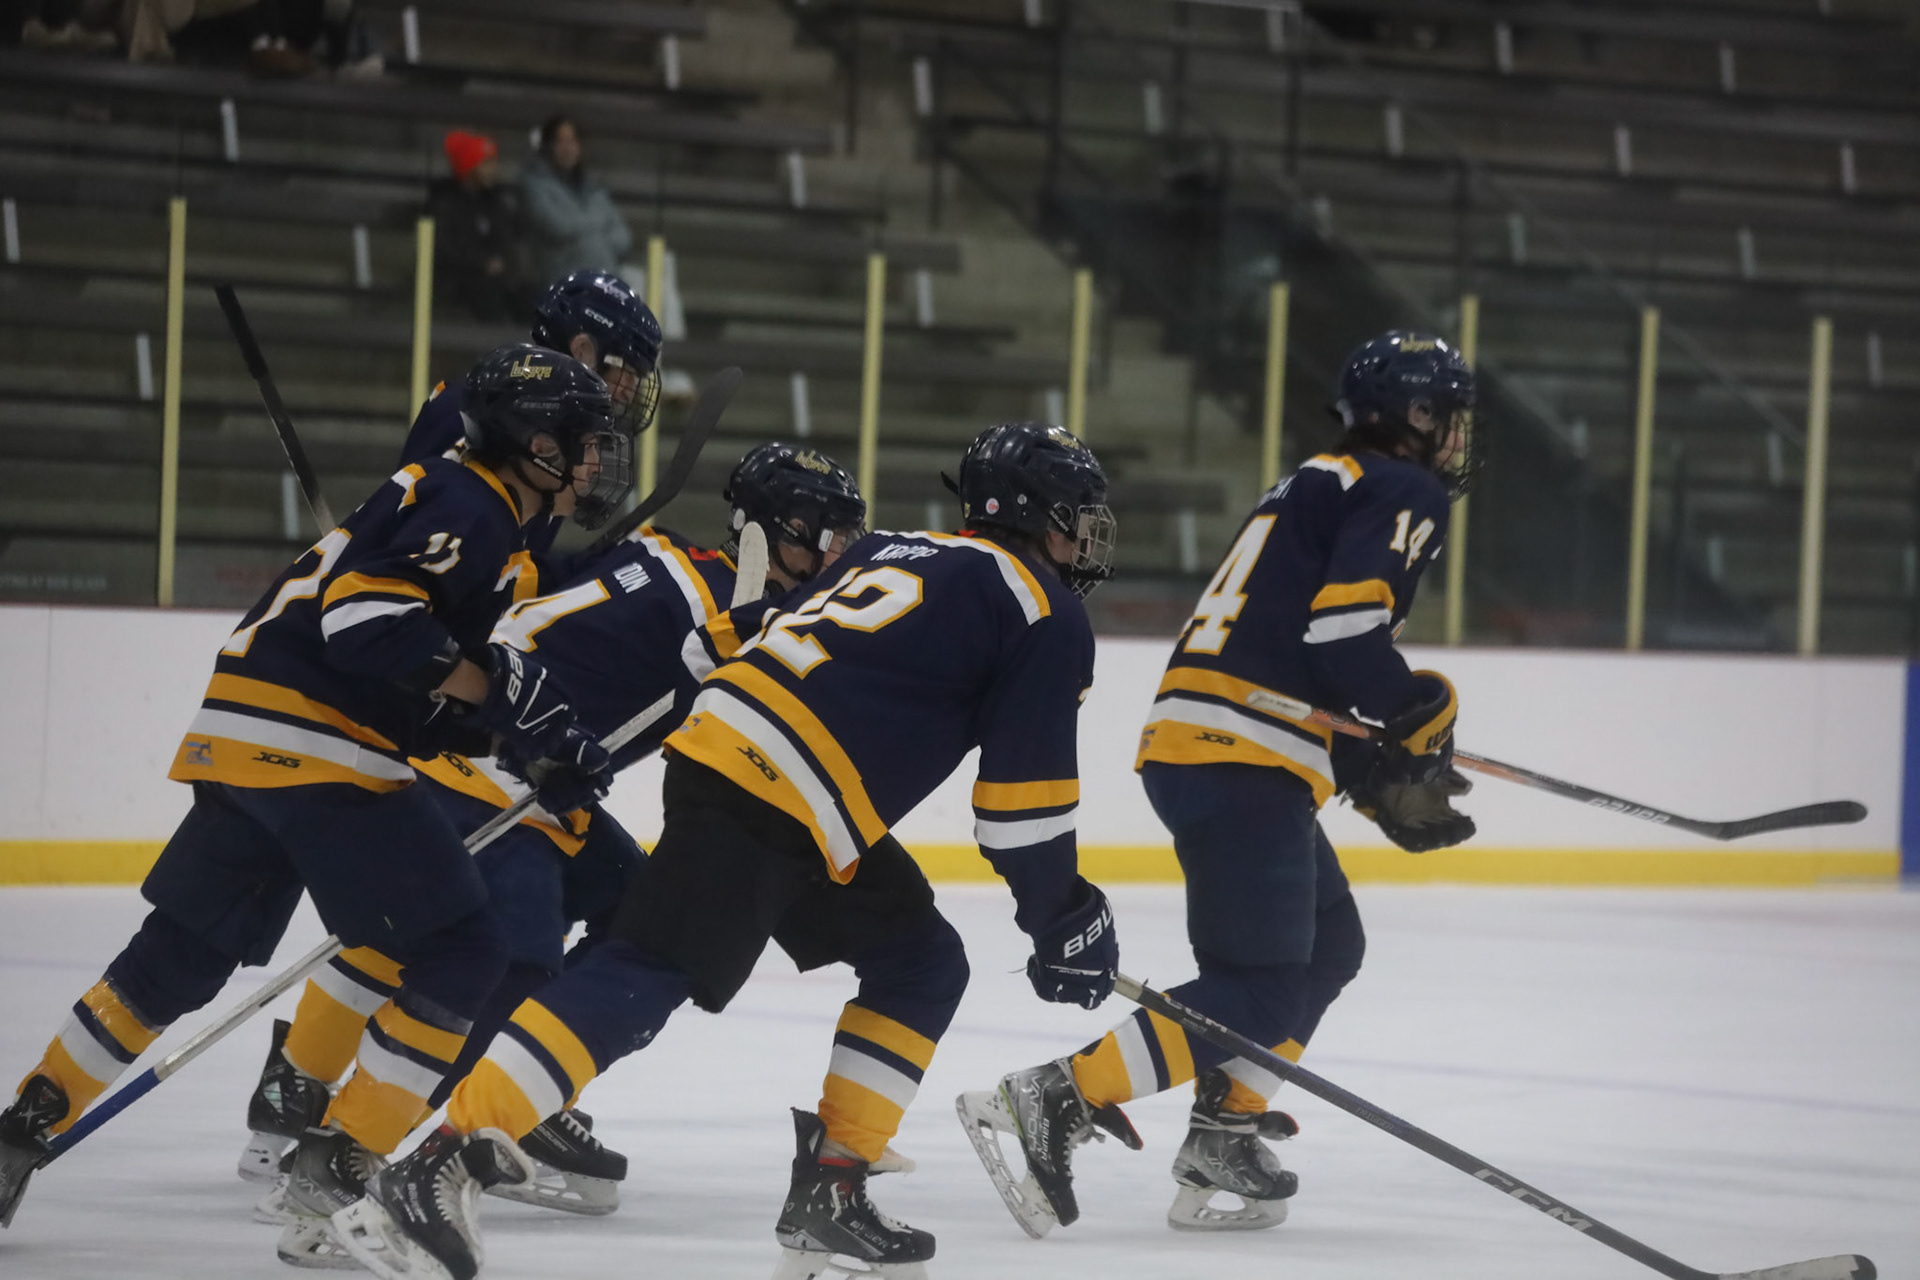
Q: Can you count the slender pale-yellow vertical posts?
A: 9